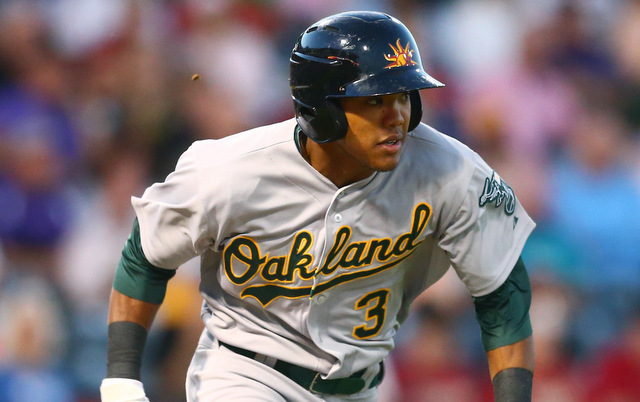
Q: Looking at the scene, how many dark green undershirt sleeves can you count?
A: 2